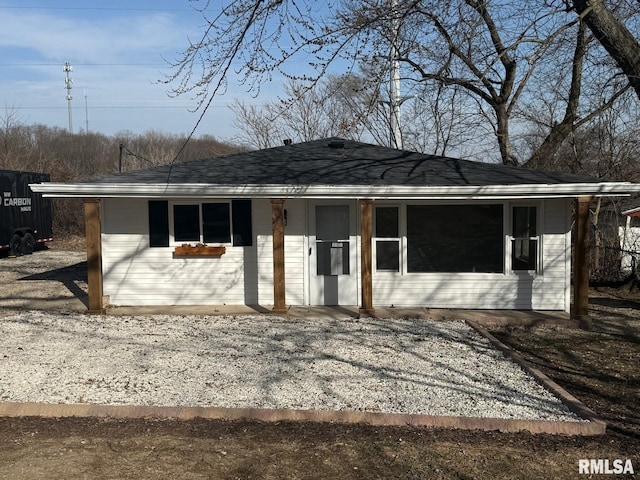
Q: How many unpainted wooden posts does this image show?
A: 4